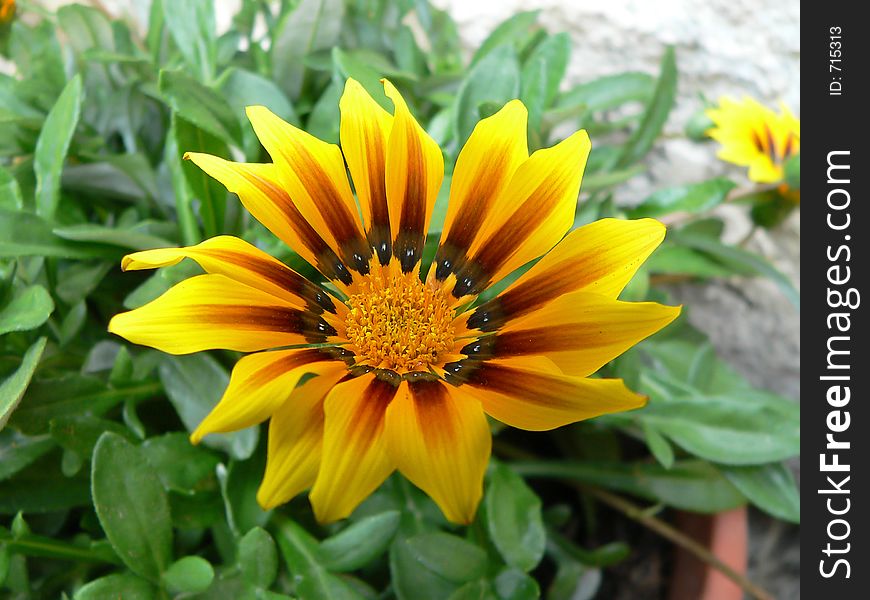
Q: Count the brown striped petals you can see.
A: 15